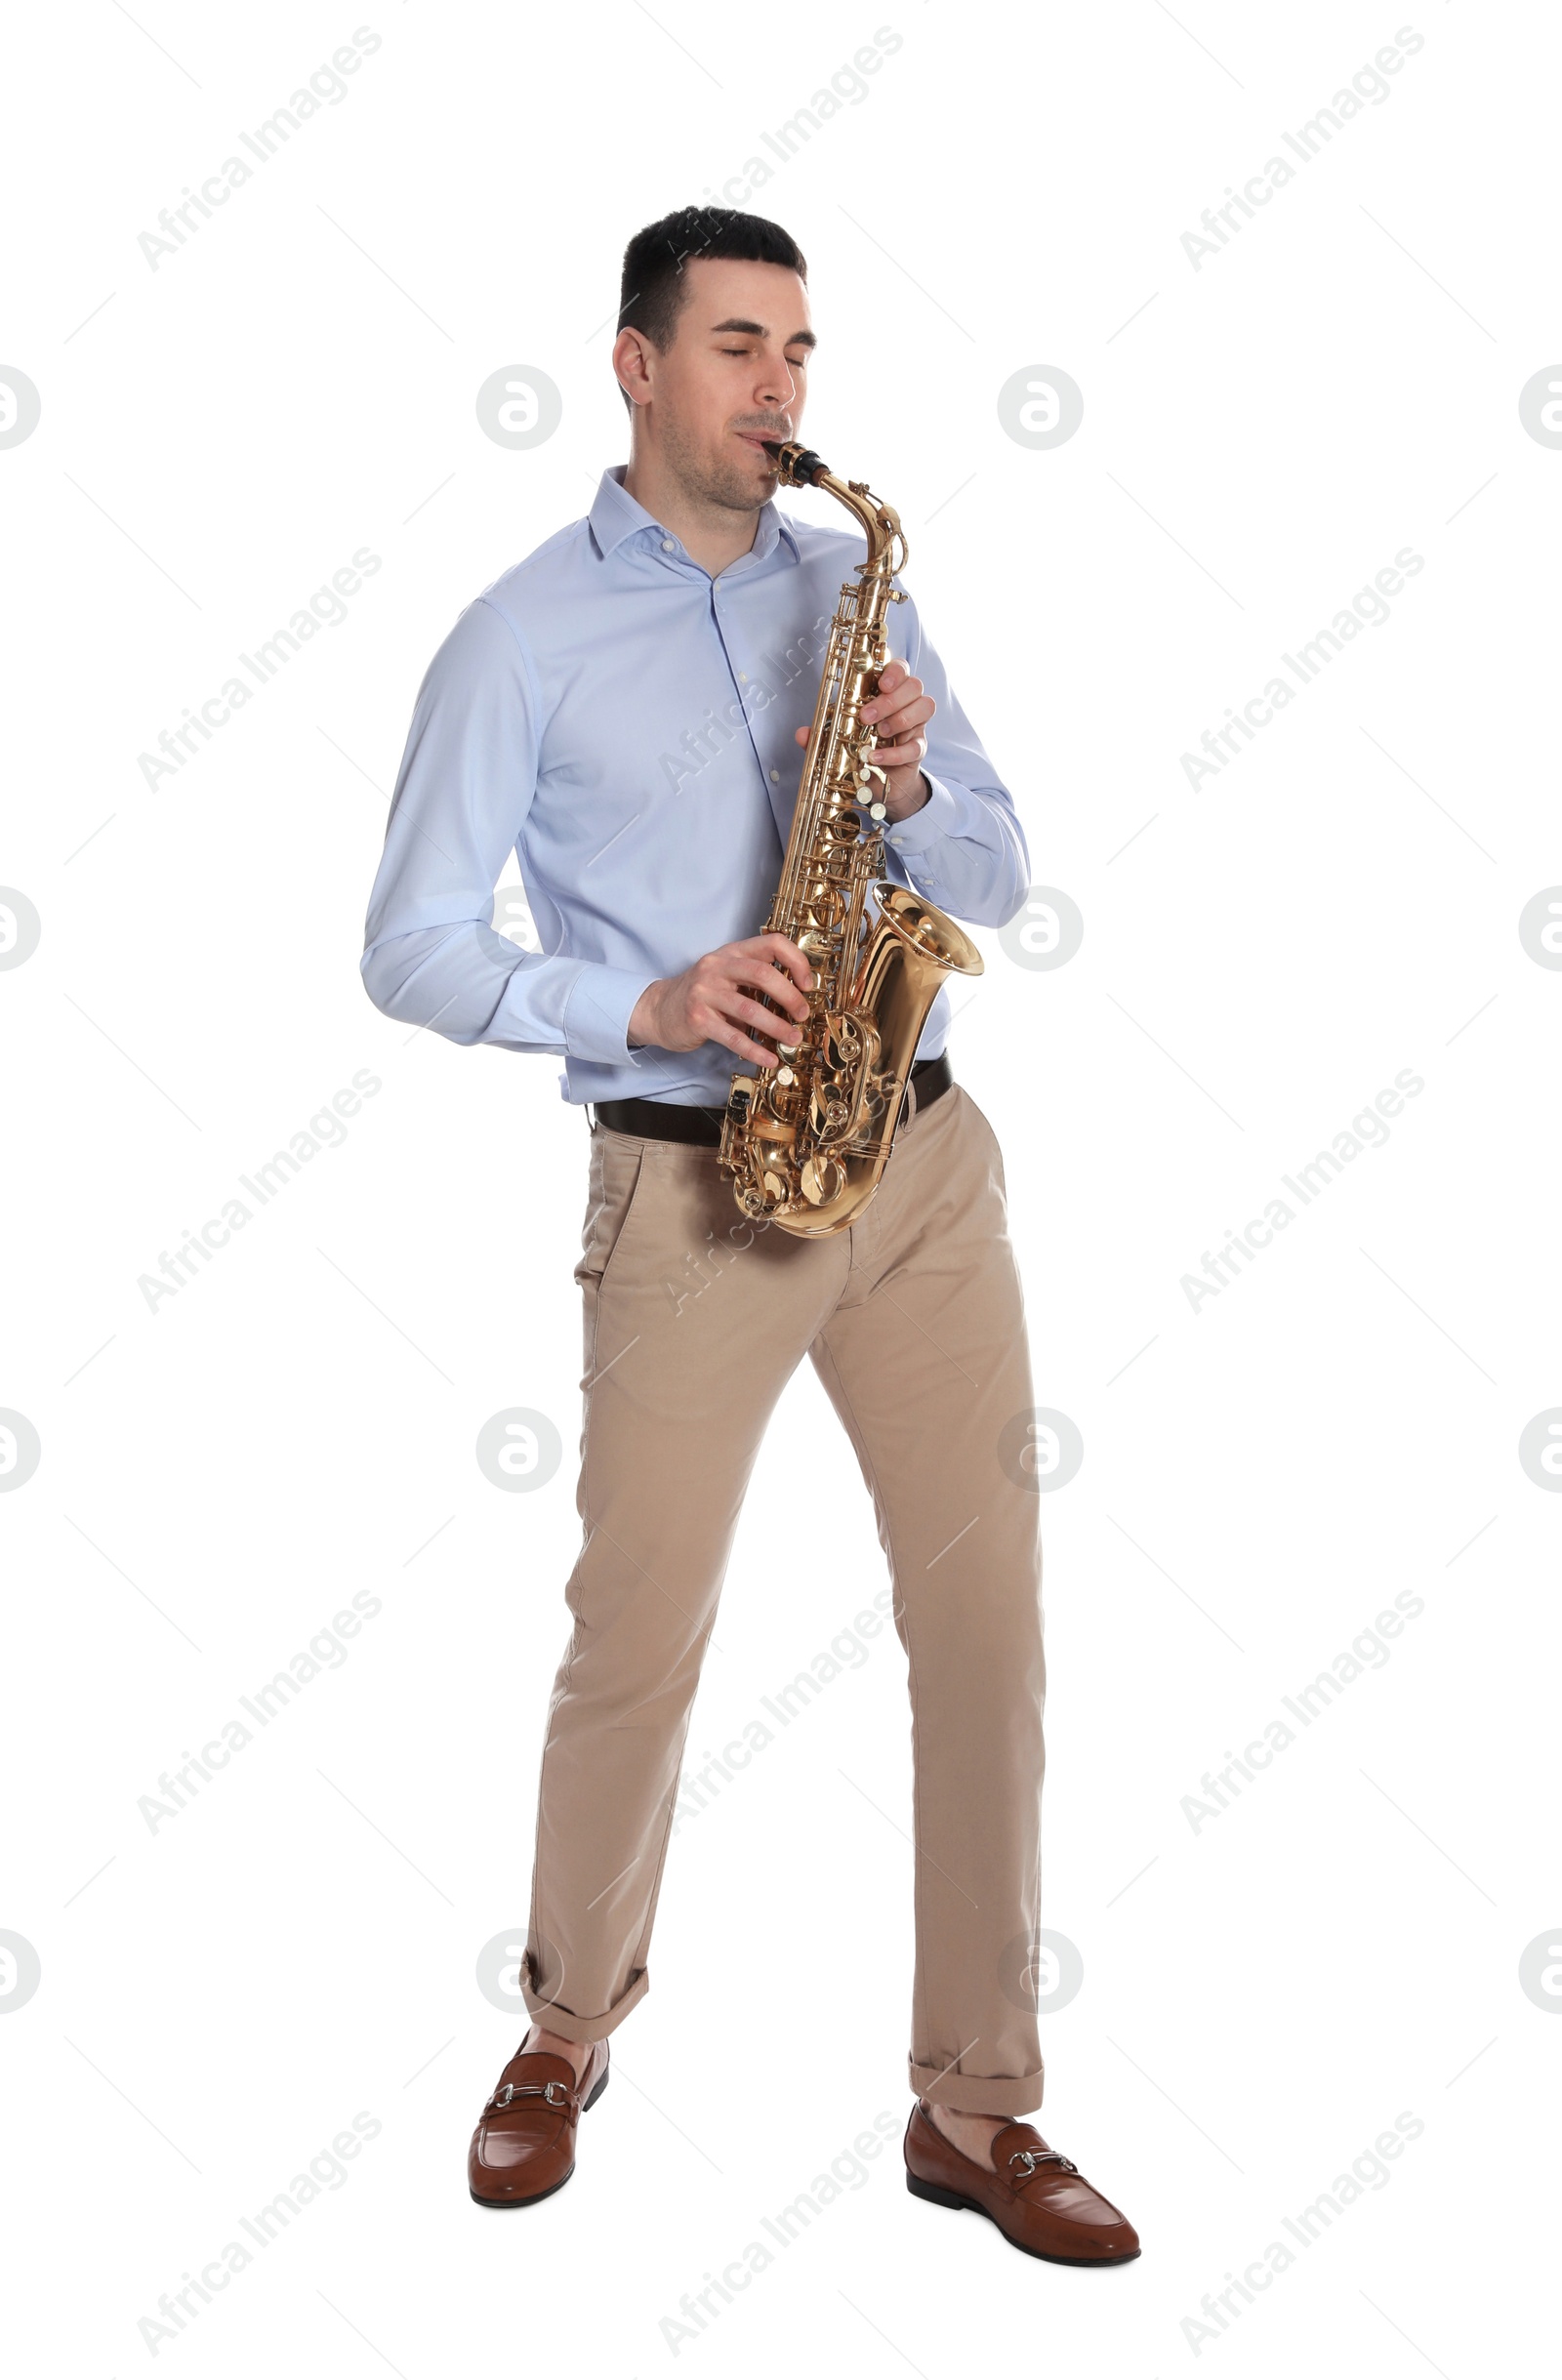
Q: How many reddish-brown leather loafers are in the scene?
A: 2